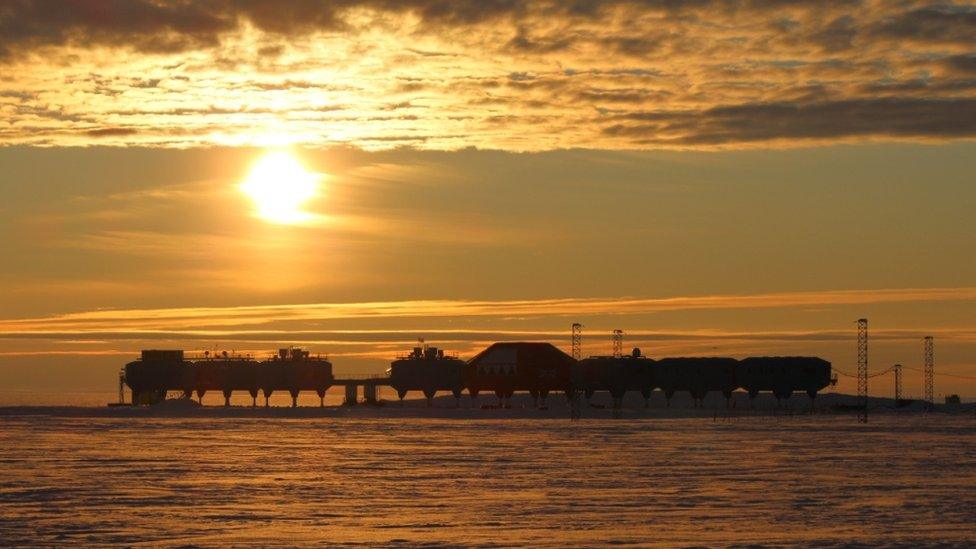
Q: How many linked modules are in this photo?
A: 8